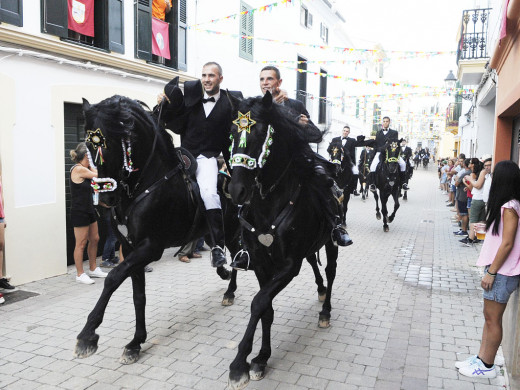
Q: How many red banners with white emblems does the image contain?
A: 2